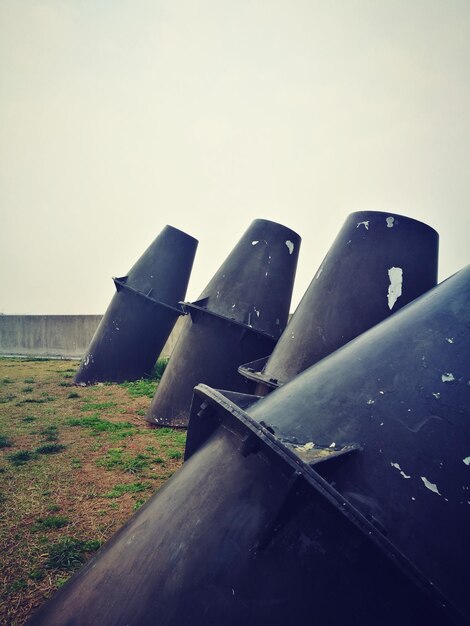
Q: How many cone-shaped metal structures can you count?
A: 4